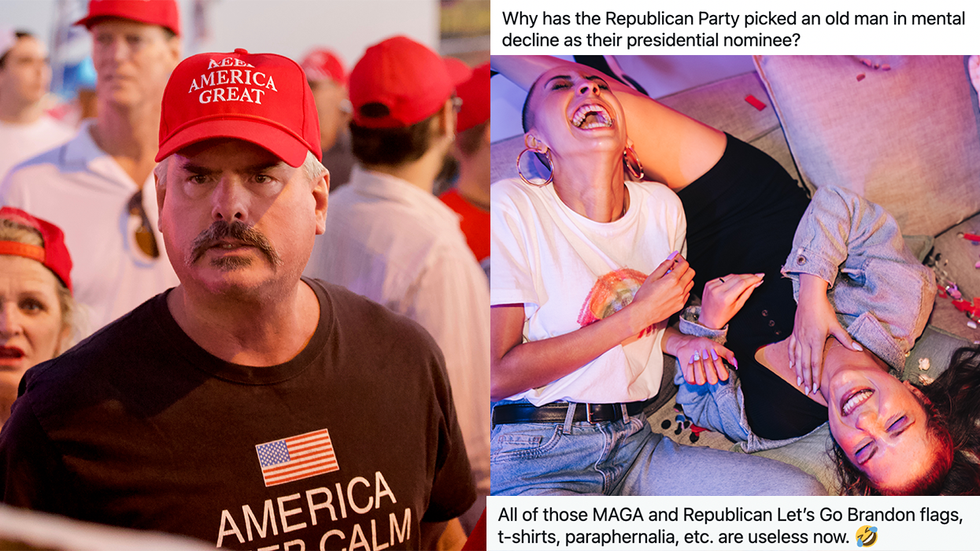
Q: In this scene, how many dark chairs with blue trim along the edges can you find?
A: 0